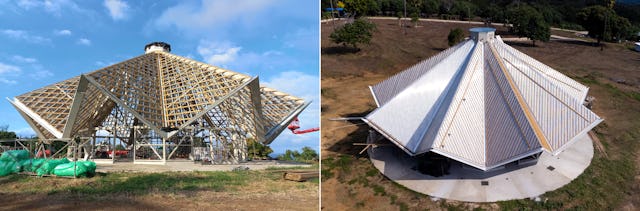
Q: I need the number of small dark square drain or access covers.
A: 2